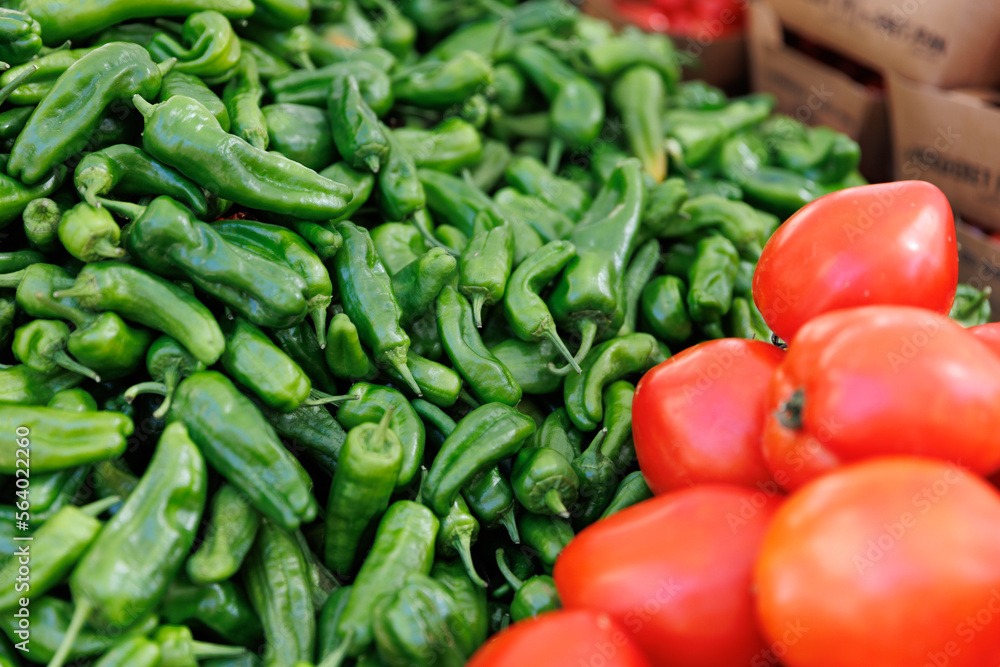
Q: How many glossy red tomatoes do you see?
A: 7